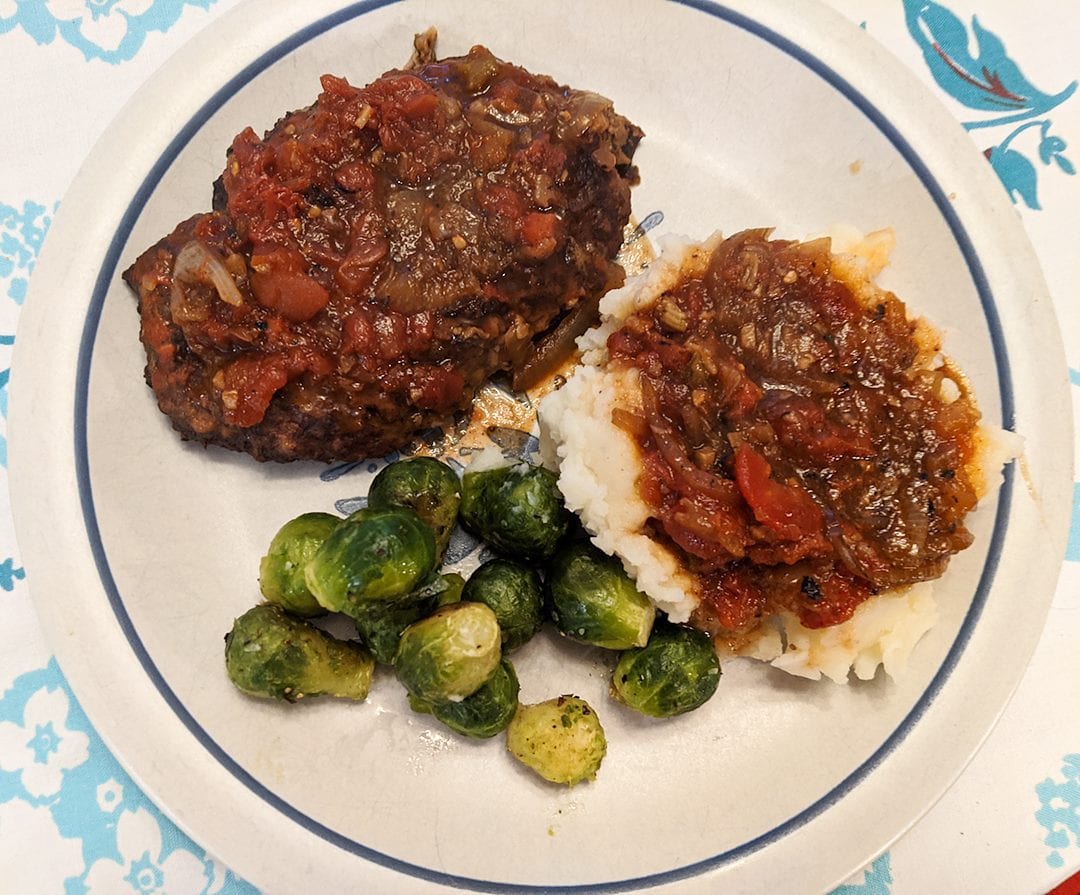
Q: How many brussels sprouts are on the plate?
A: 12